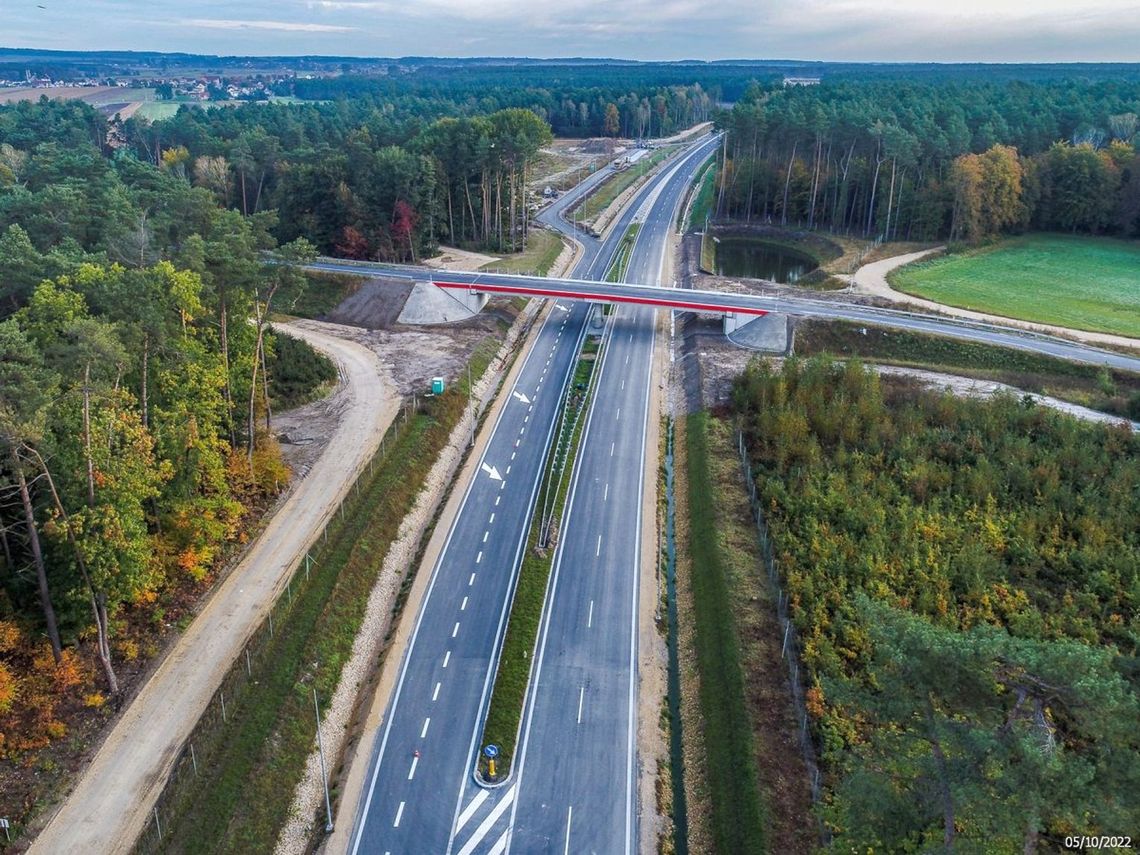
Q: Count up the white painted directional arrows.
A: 3